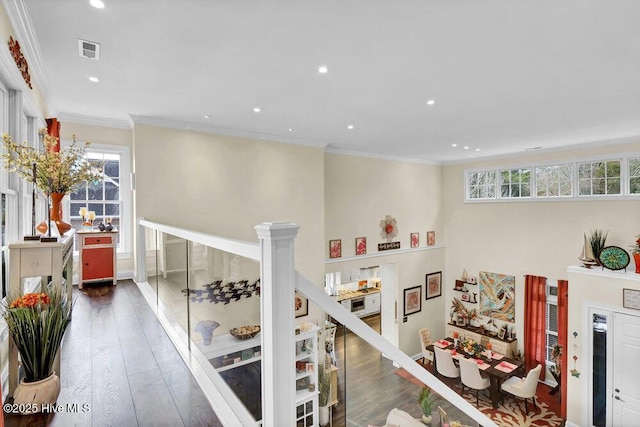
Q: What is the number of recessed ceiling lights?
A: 12